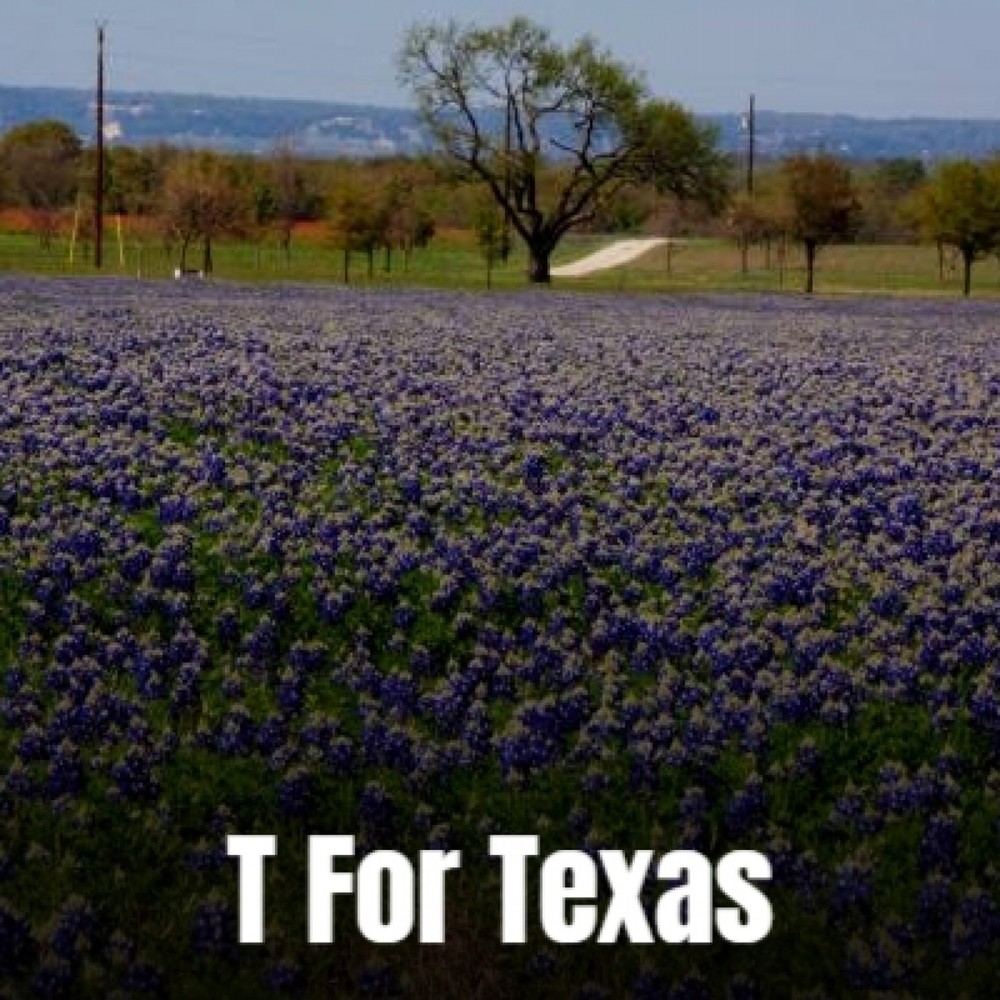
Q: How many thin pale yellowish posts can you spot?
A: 2